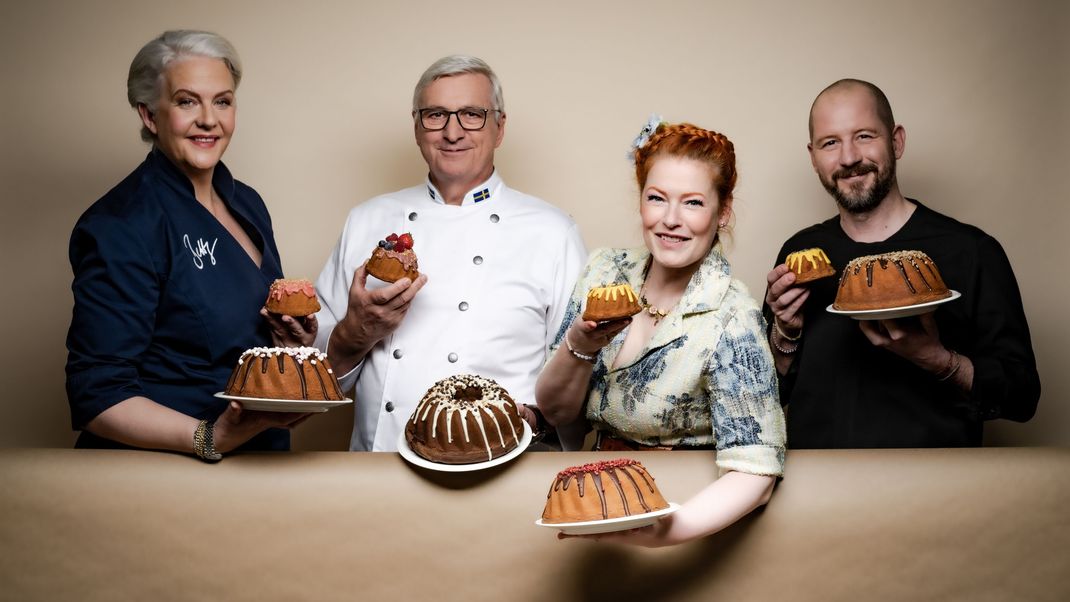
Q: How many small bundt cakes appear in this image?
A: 4